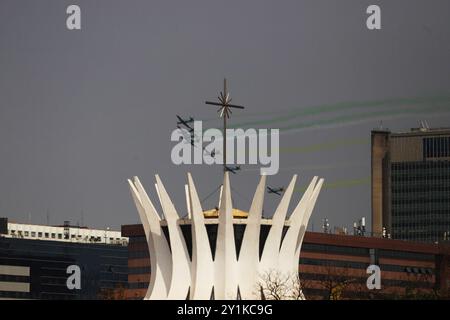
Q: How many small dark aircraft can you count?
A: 7